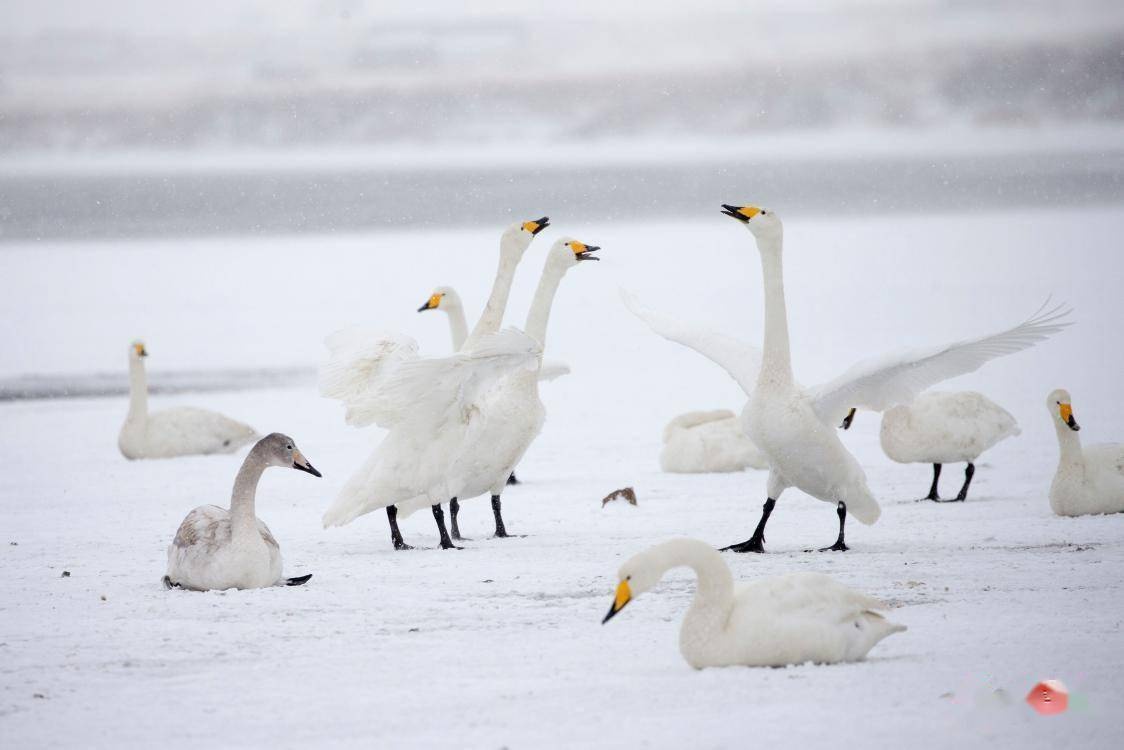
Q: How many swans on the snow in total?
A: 10